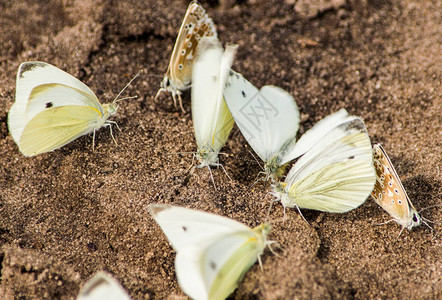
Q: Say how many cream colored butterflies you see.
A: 6